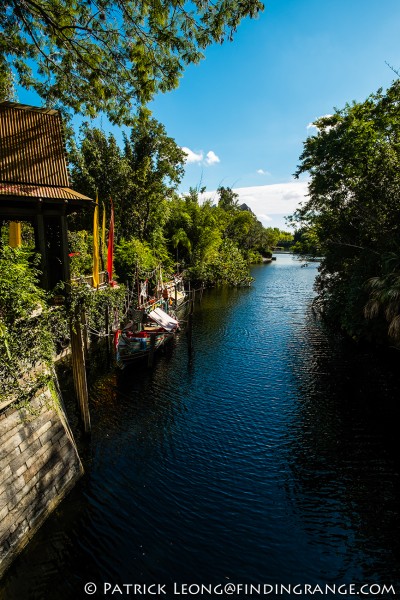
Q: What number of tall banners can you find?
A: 3